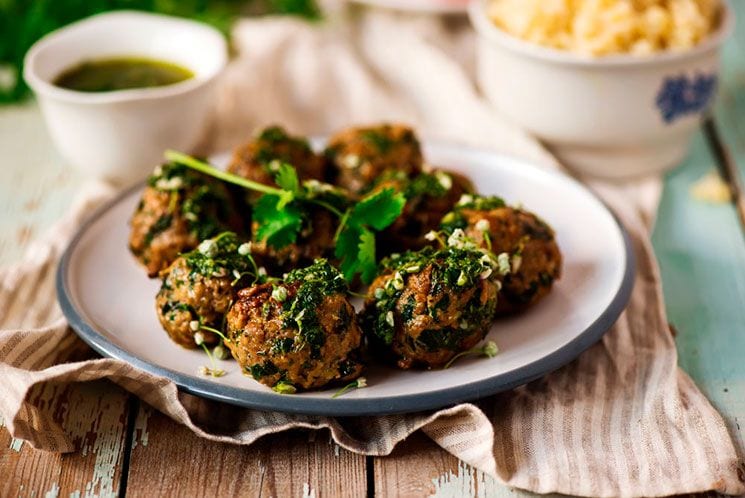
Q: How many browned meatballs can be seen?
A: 9